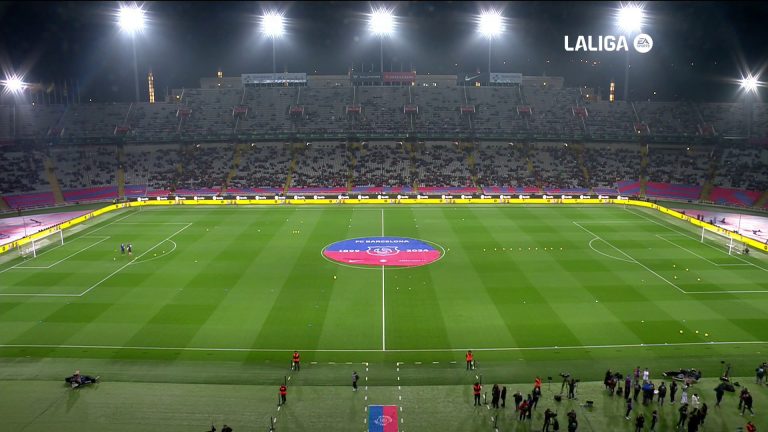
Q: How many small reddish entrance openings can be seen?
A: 12